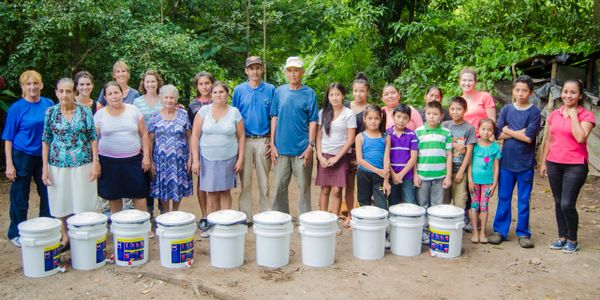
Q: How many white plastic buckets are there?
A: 10